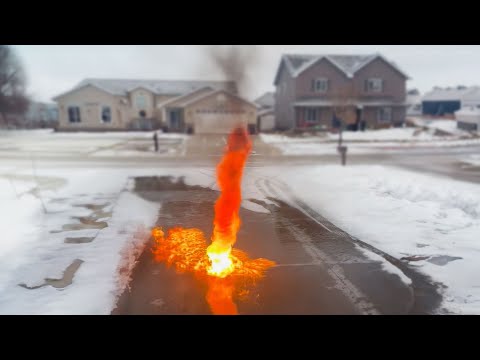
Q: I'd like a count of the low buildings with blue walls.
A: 1